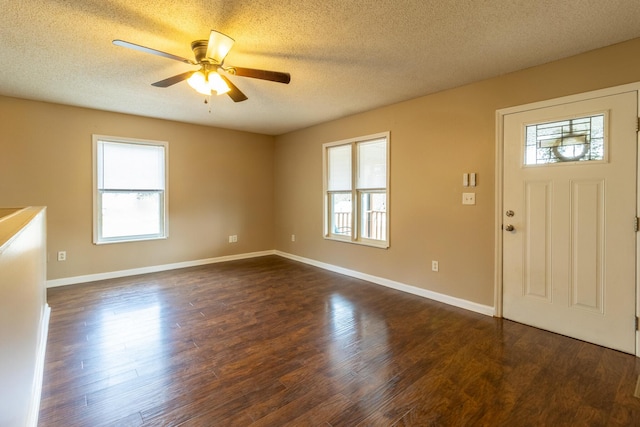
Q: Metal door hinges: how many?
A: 3